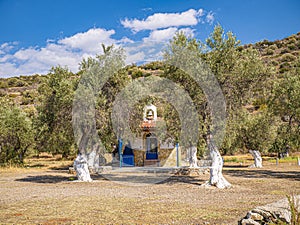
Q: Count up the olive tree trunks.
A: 5